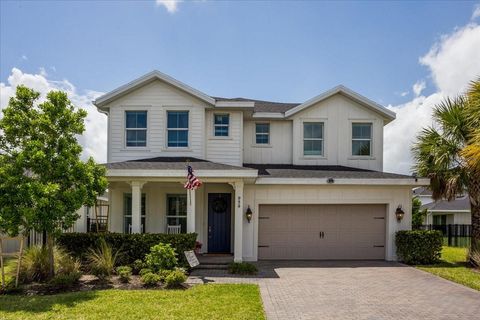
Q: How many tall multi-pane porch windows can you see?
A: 2